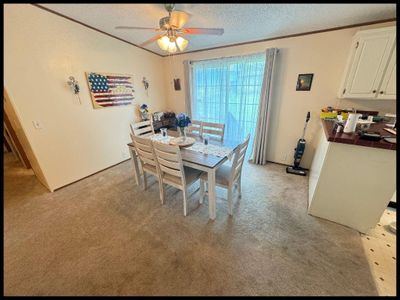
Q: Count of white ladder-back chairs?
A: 6